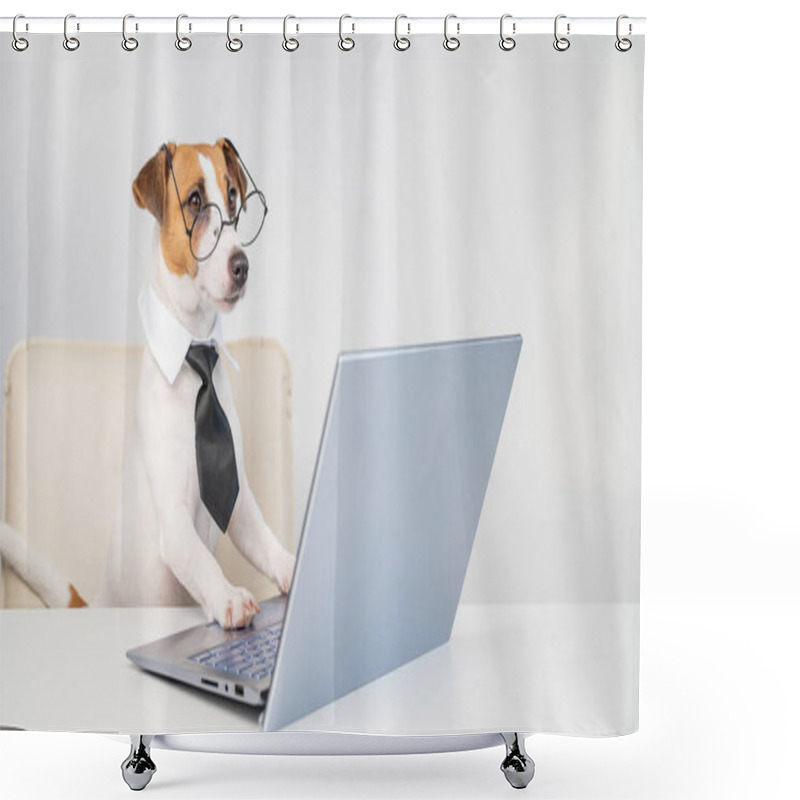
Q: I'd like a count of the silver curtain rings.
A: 12